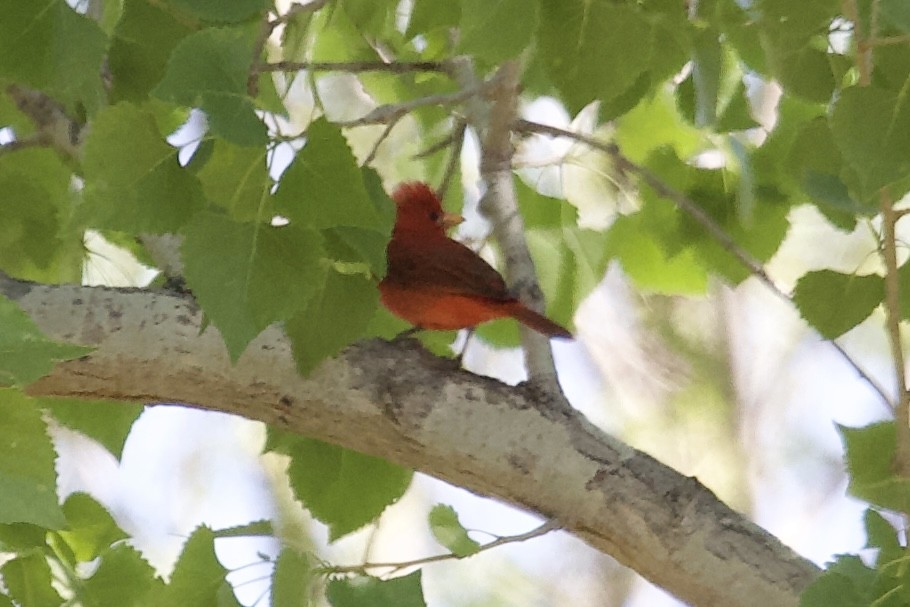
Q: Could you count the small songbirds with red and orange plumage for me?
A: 1